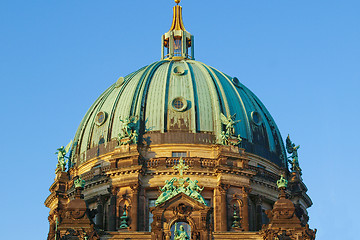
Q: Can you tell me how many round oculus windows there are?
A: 6